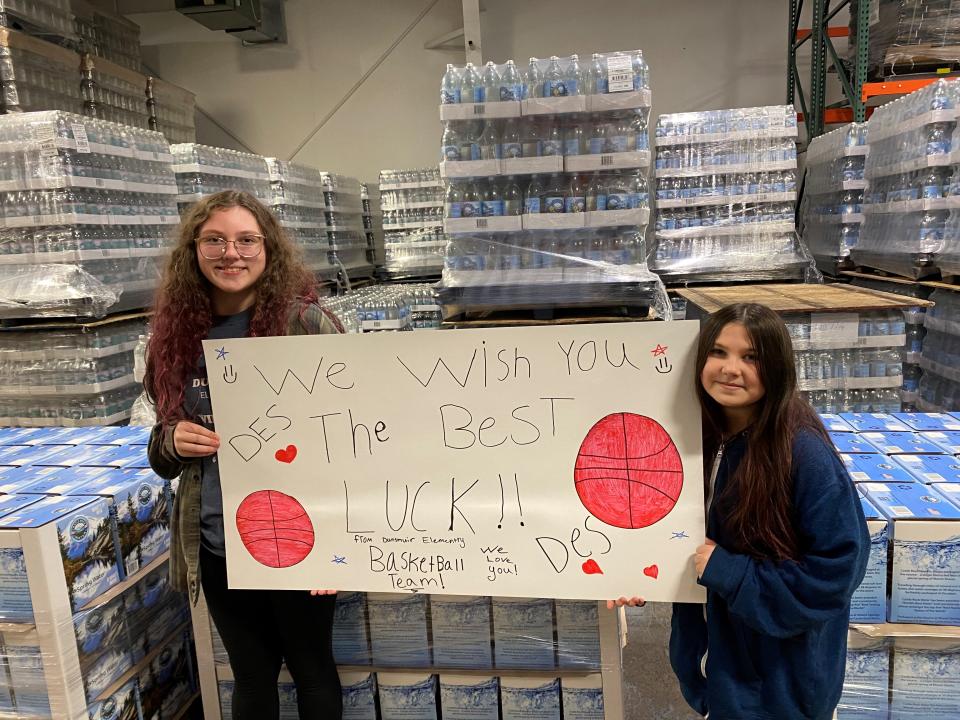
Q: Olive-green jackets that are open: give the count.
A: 1